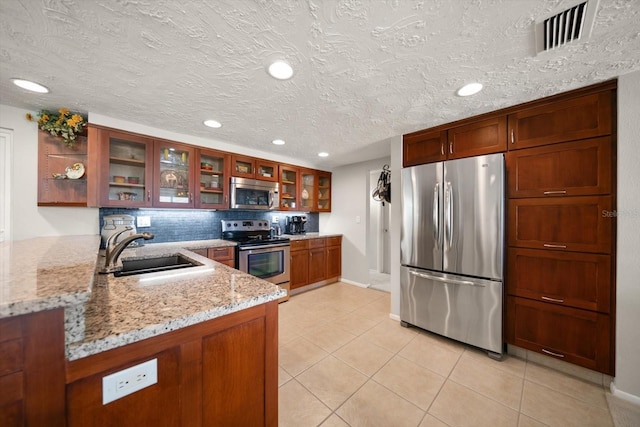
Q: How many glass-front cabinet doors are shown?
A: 8